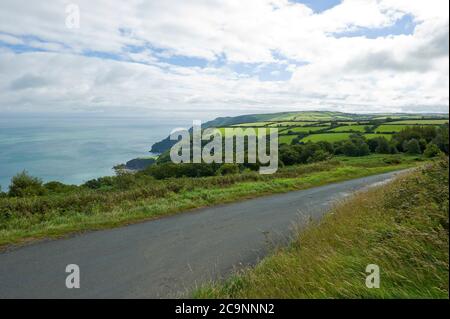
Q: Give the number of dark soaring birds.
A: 0